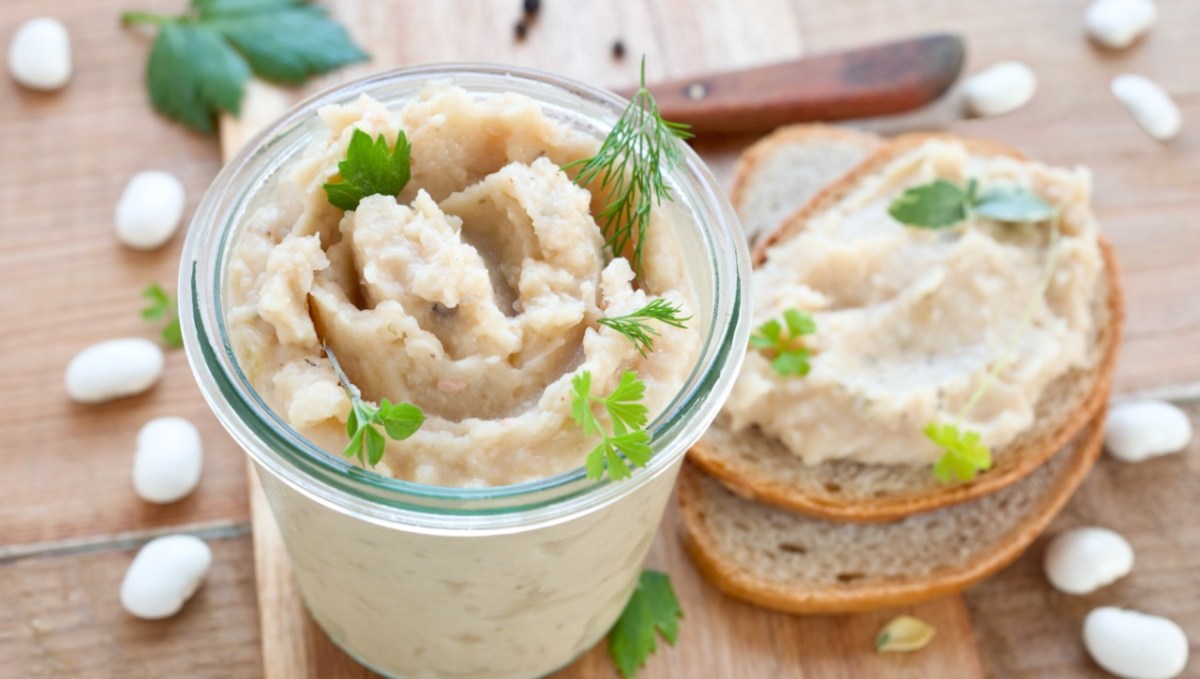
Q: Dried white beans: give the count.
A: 11